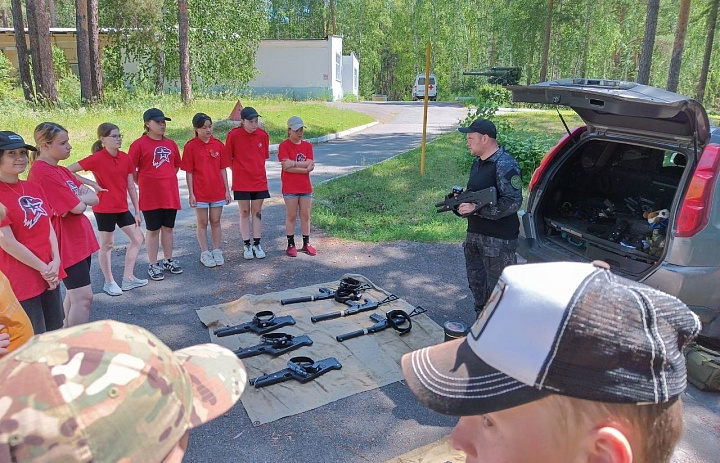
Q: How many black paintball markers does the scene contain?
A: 7